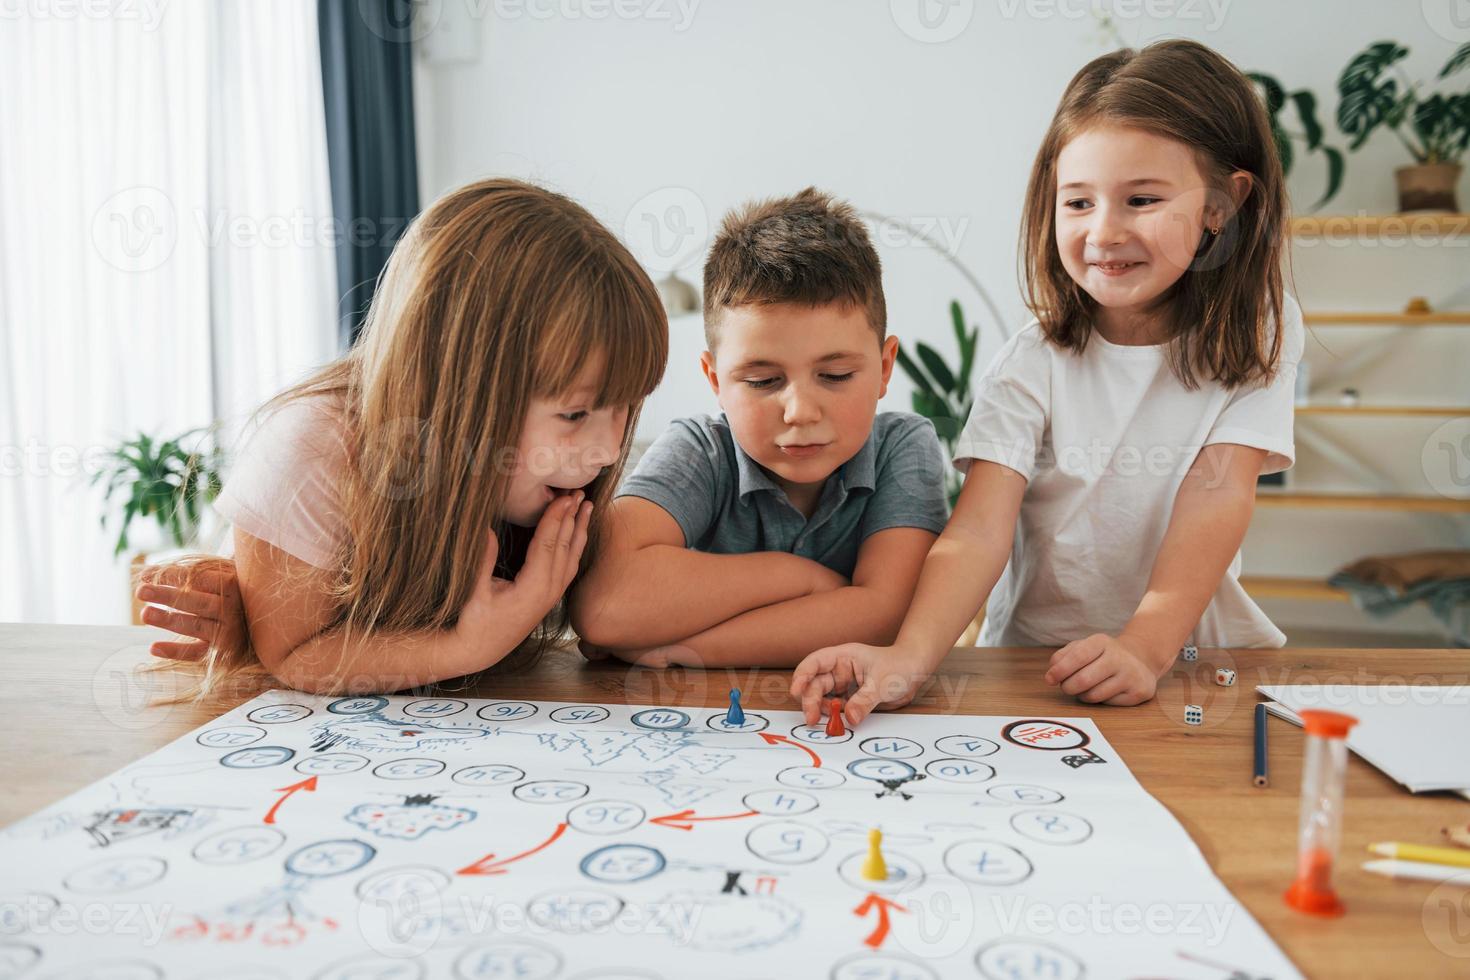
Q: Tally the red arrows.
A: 5